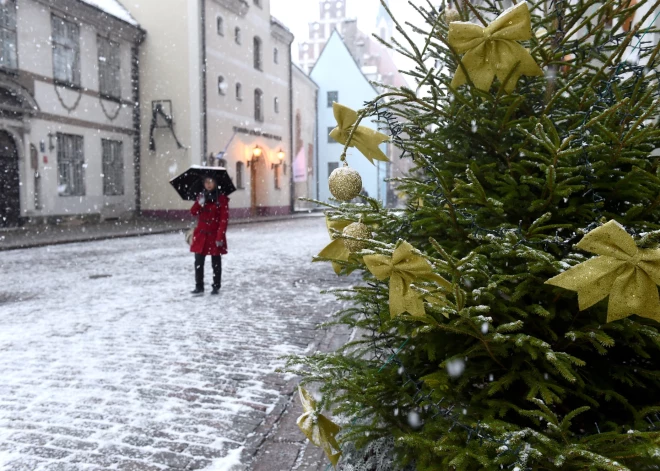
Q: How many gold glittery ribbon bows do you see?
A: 6